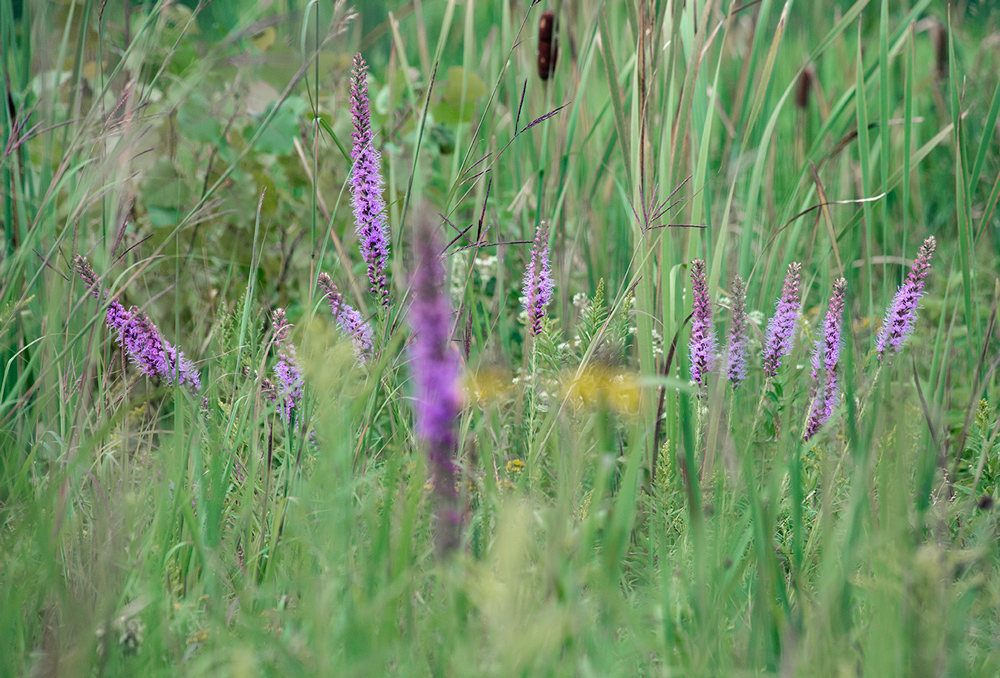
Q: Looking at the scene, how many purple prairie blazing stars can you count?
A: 11